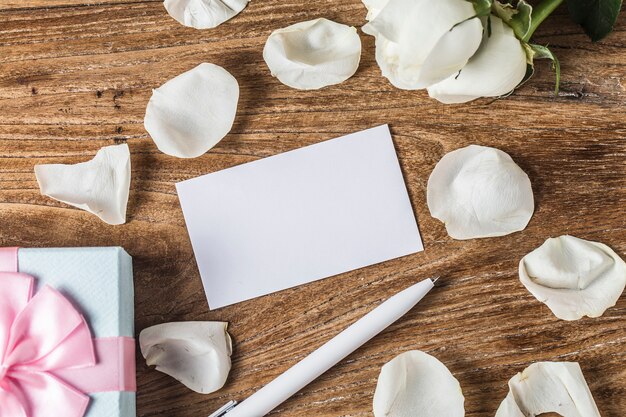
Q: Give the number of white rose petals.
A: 9